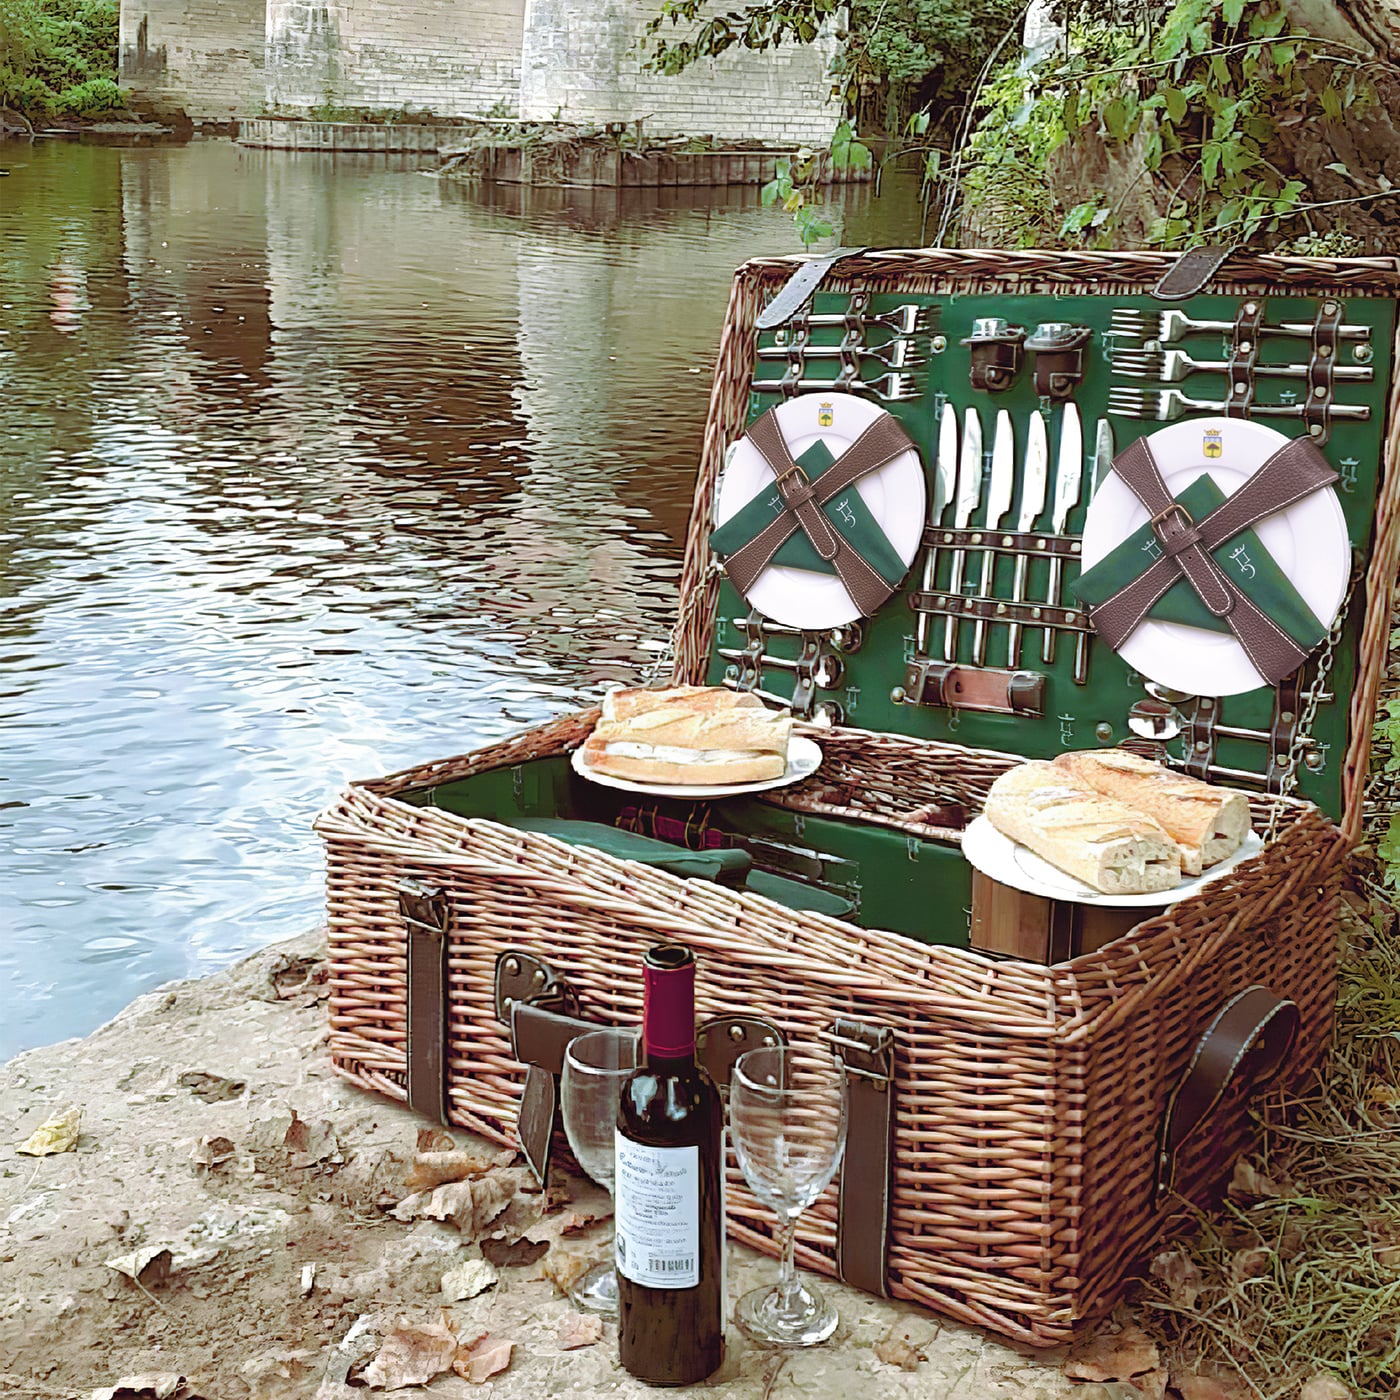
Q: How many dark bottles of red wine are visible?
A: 1